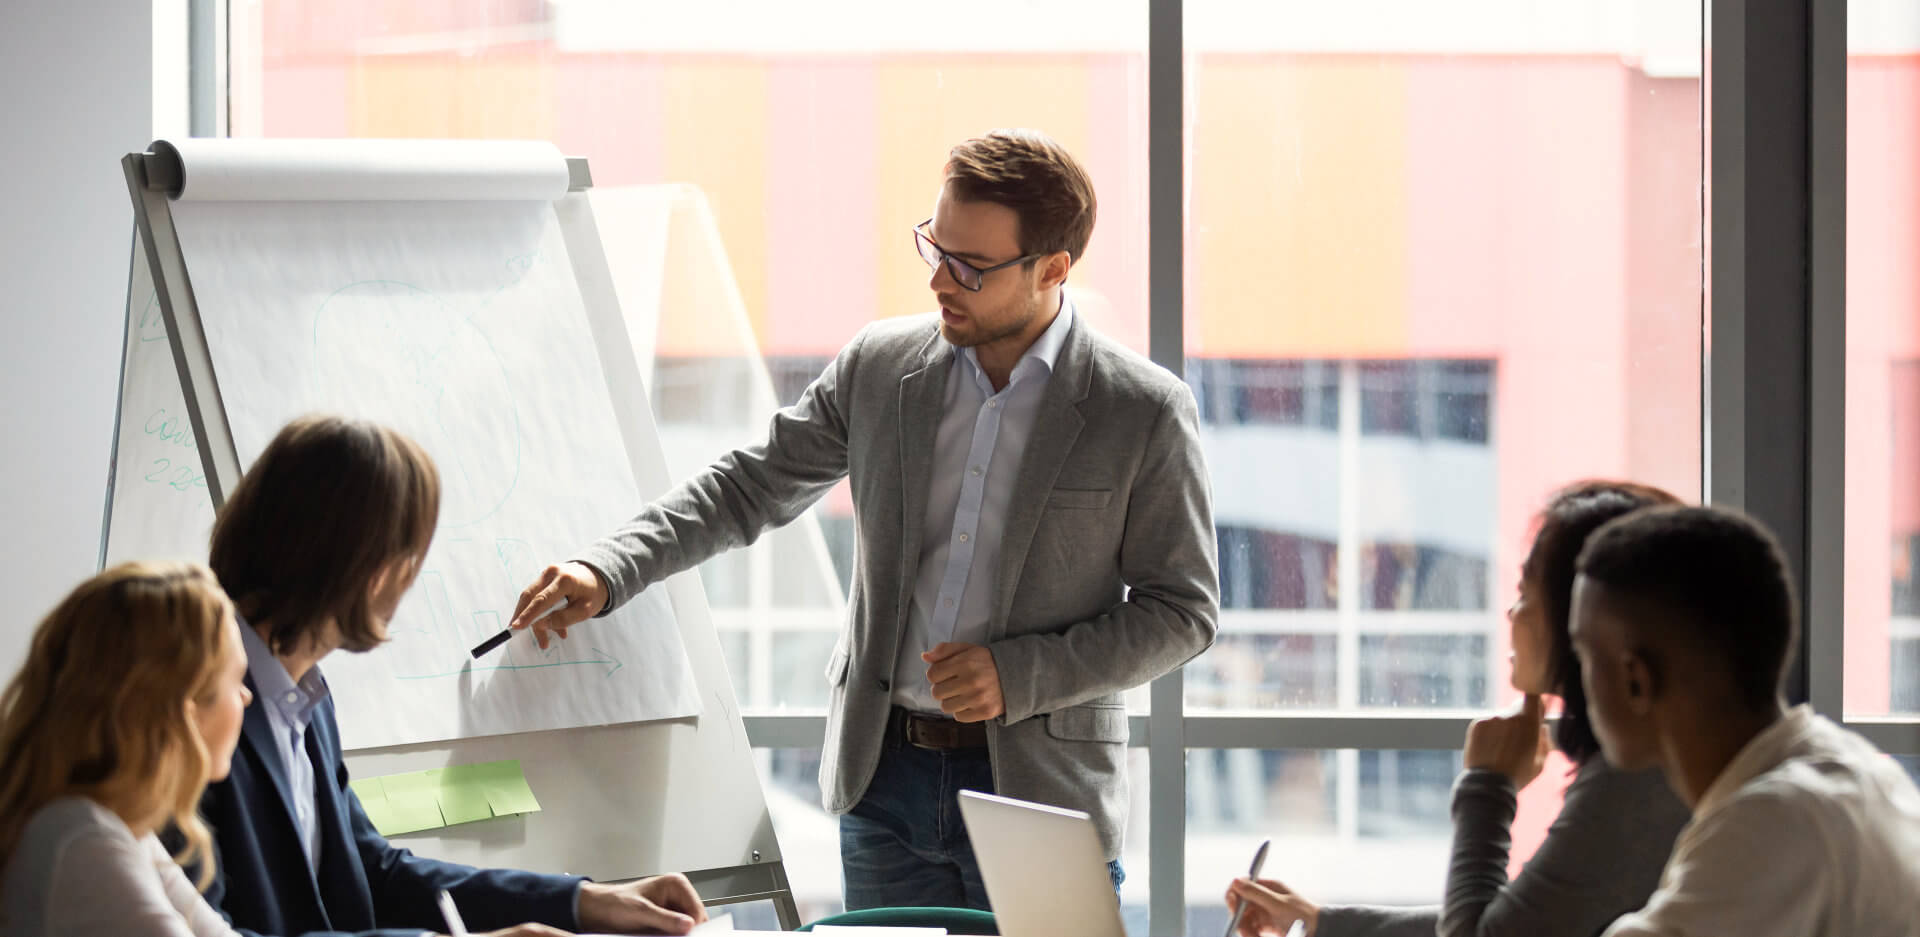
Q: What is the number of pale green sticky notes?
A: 4